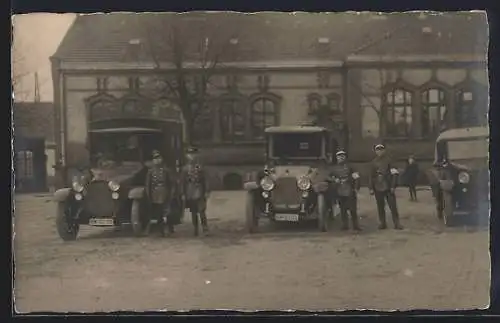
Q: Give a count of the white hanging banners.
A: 0